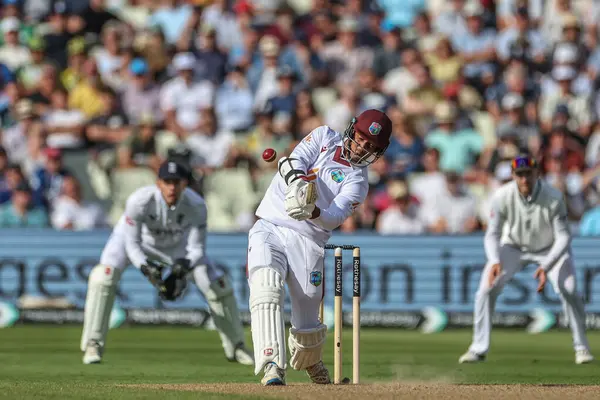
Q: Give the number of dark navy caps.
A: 2